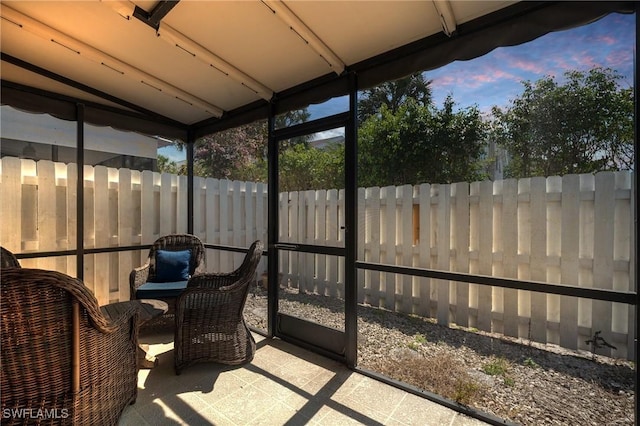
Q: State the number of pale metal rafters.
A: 4